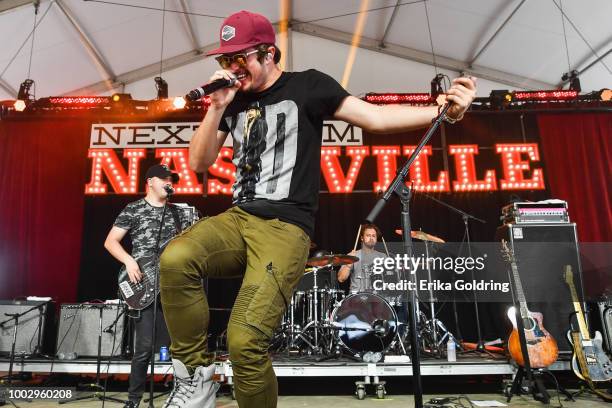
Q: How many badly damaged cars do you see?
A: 0